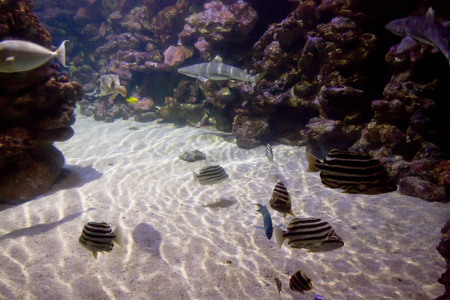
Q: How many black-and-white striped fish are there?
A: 7